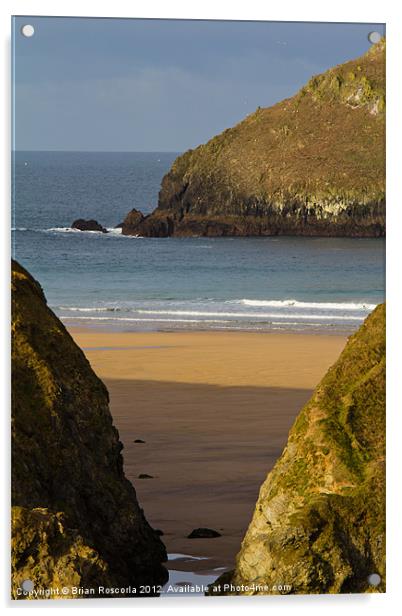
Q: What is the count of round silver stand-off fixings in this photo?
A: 4